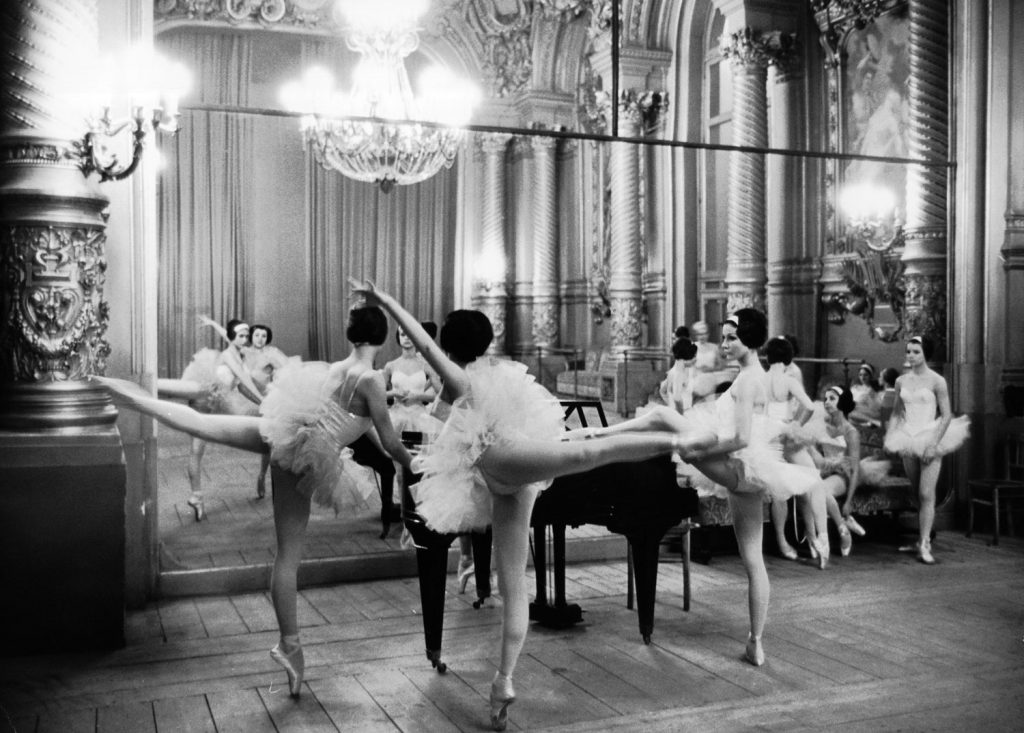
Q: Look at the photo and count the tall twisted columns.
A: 6